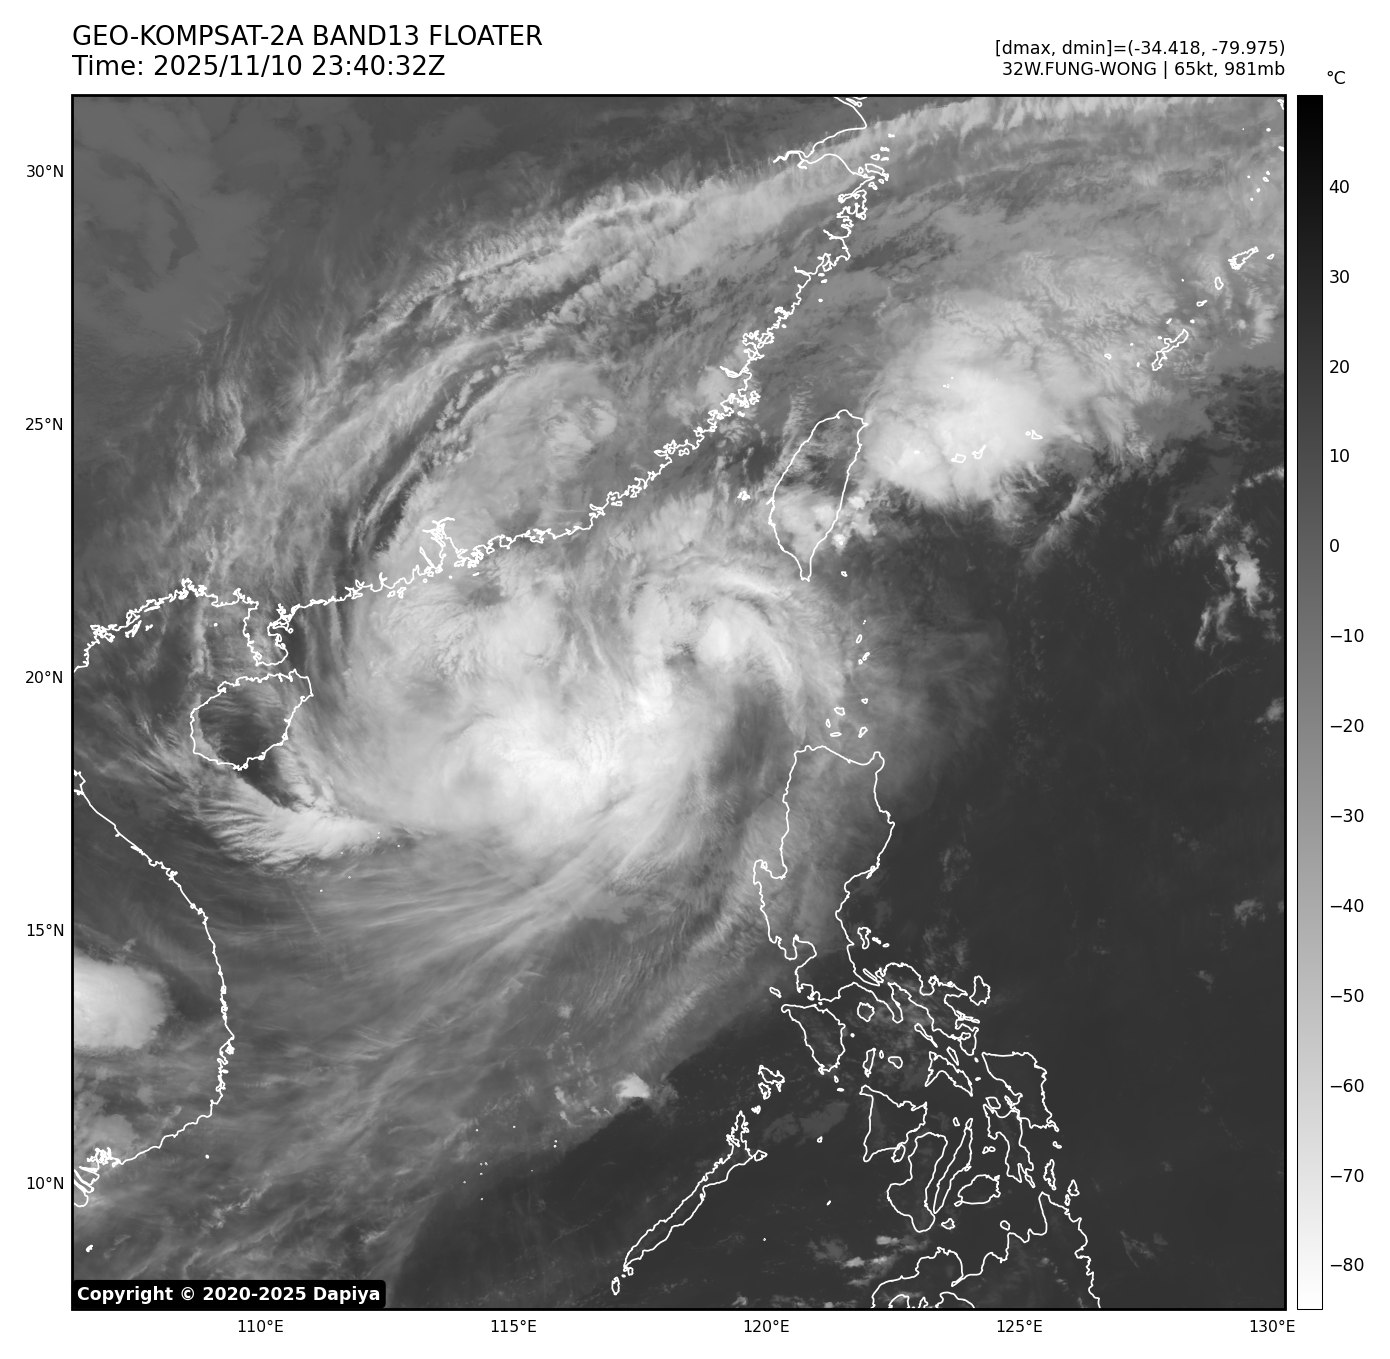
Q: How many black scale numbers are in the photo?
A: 13